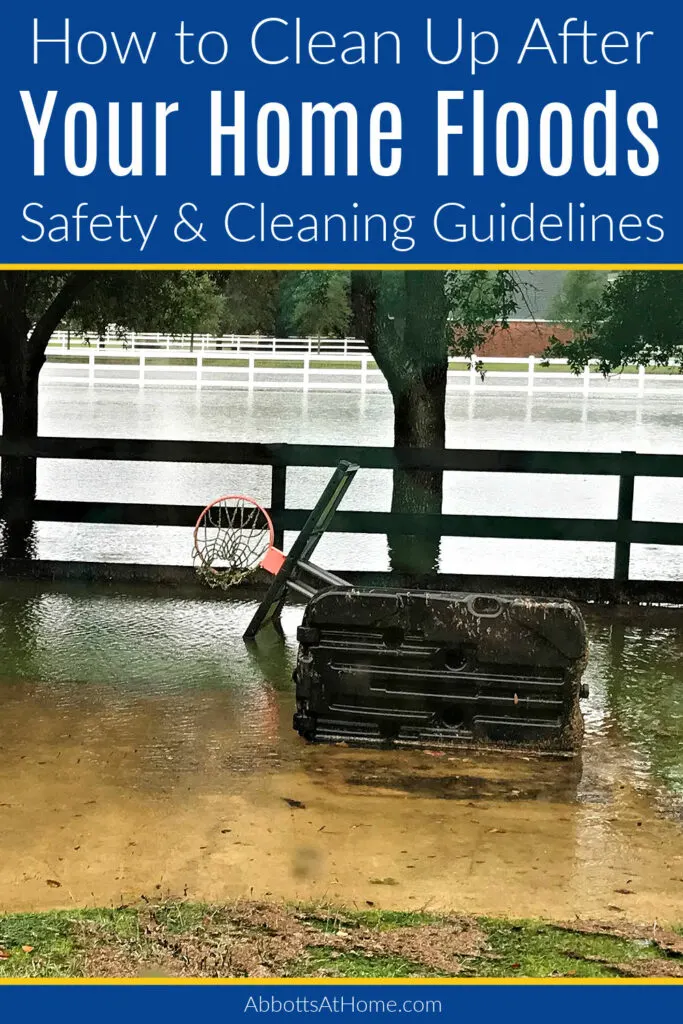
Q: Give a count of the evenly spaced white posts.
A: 10